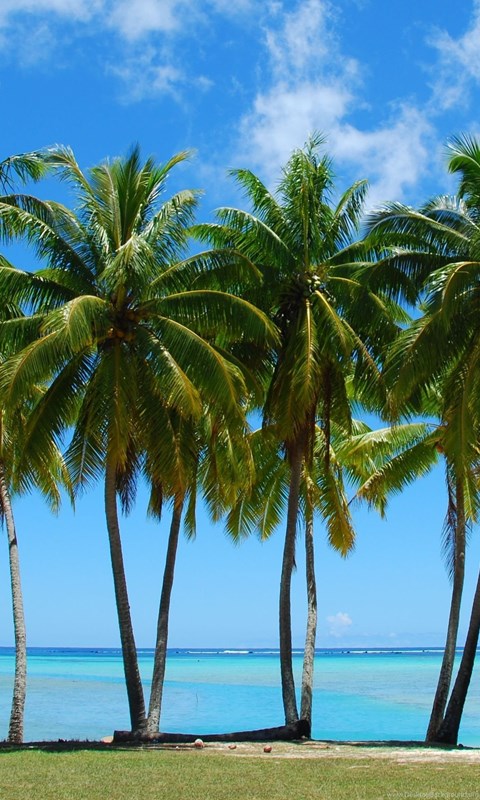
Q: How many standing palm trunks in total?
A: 7